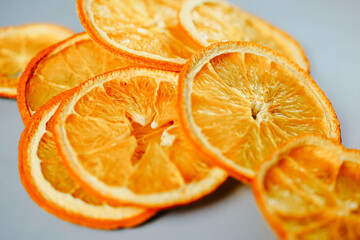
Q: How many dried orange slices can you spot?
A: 8